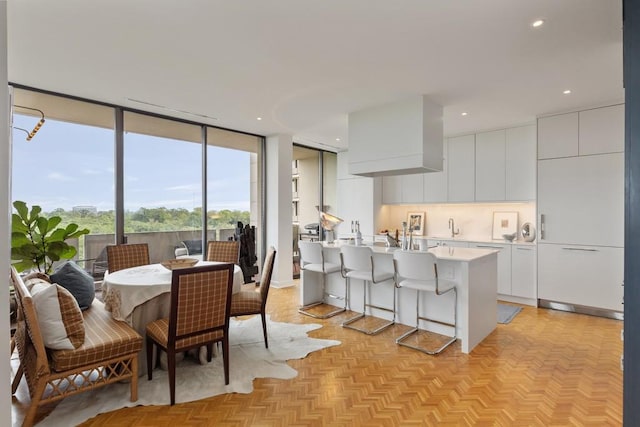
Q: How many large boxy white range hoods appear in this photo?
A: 1